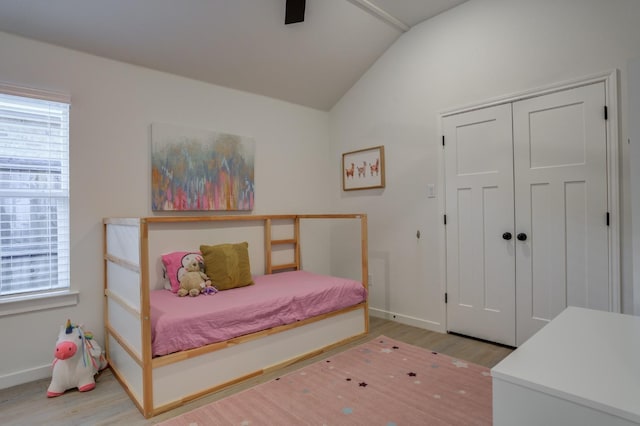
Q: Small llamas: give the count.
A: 3